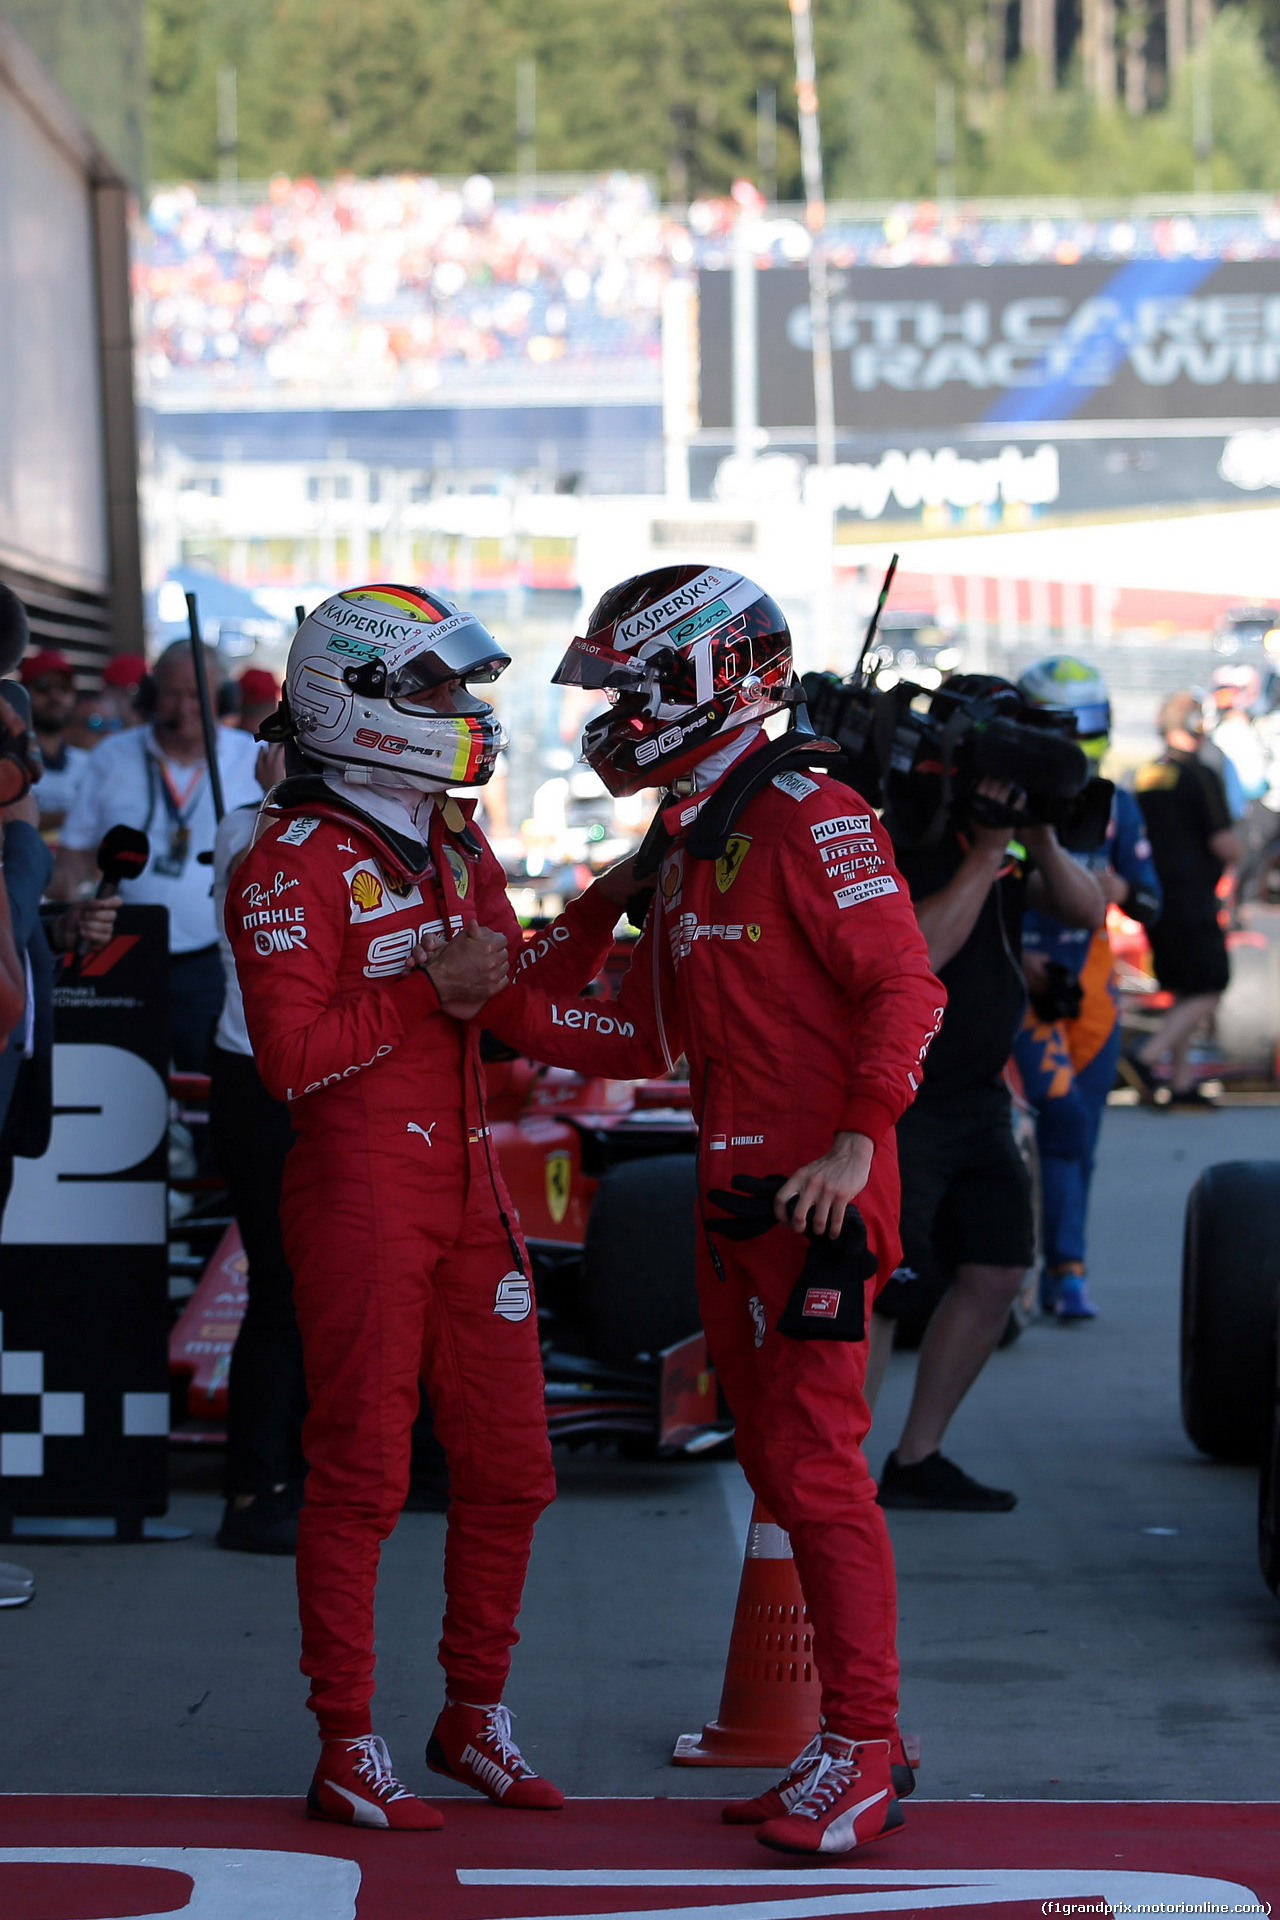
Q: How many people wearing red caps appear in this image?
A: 3